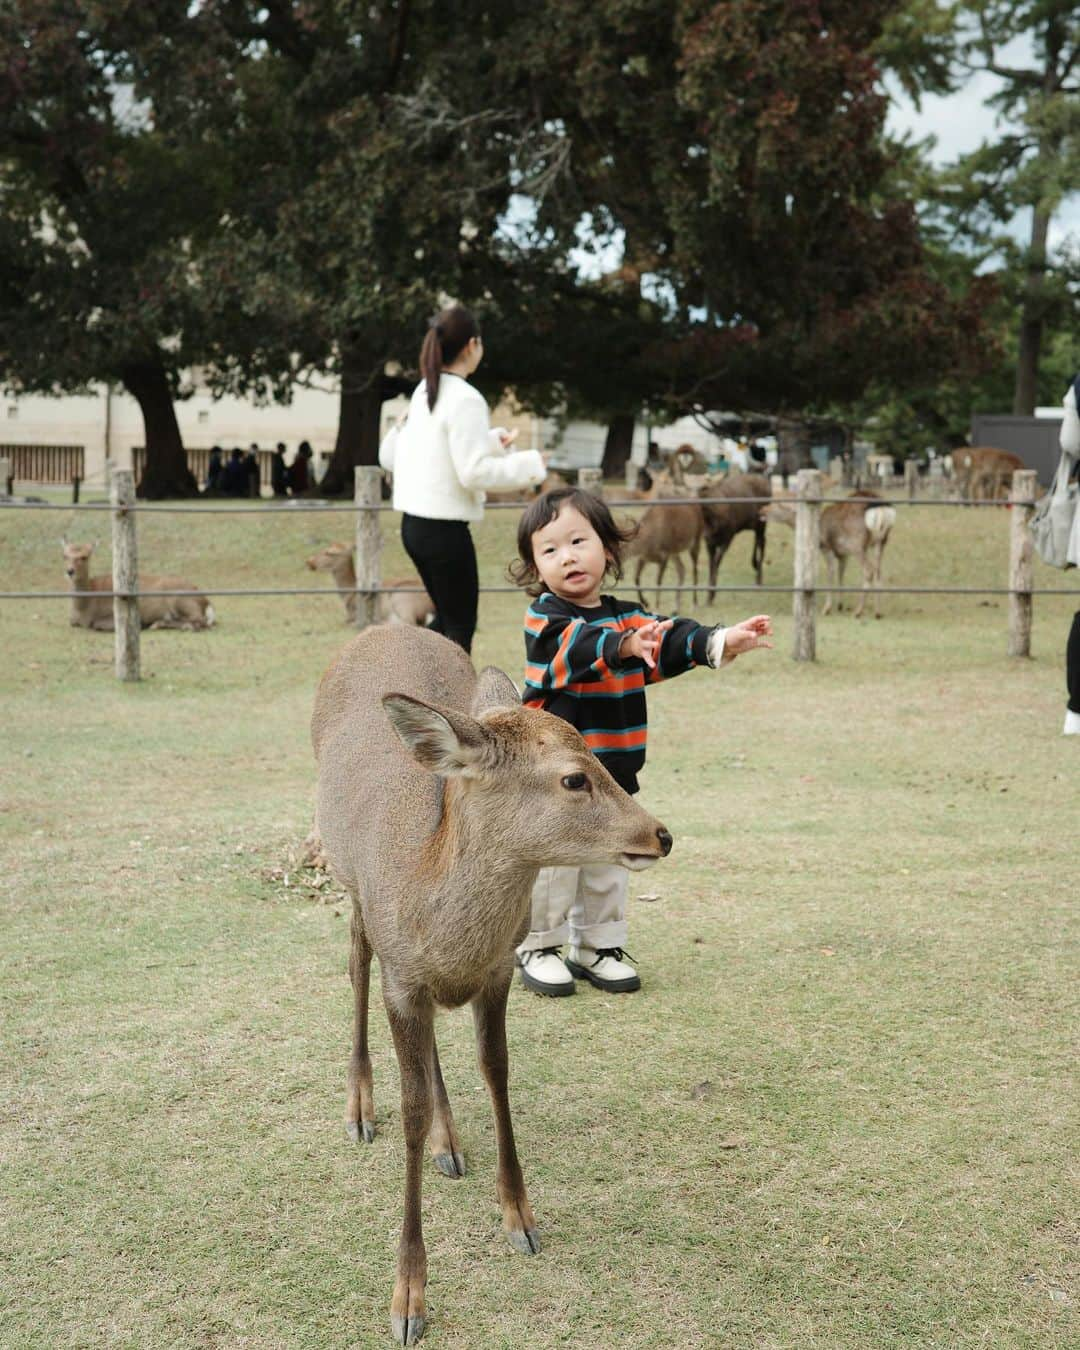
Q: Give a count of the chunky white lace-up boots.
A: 2